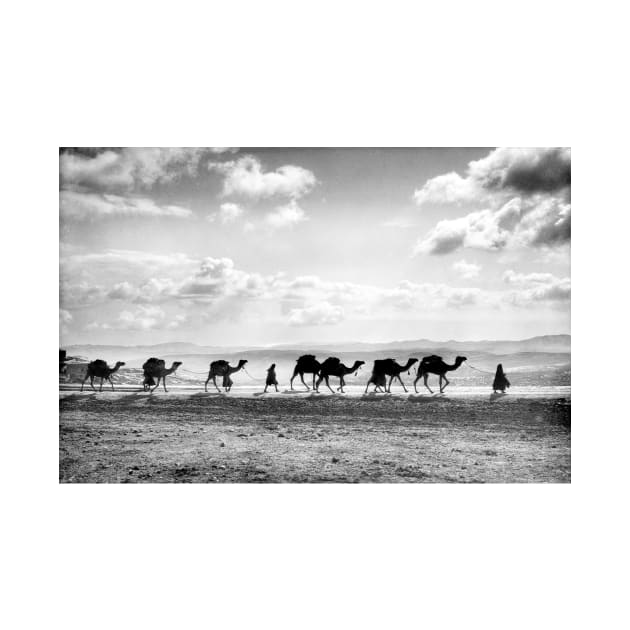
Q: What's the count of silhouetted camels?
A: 7